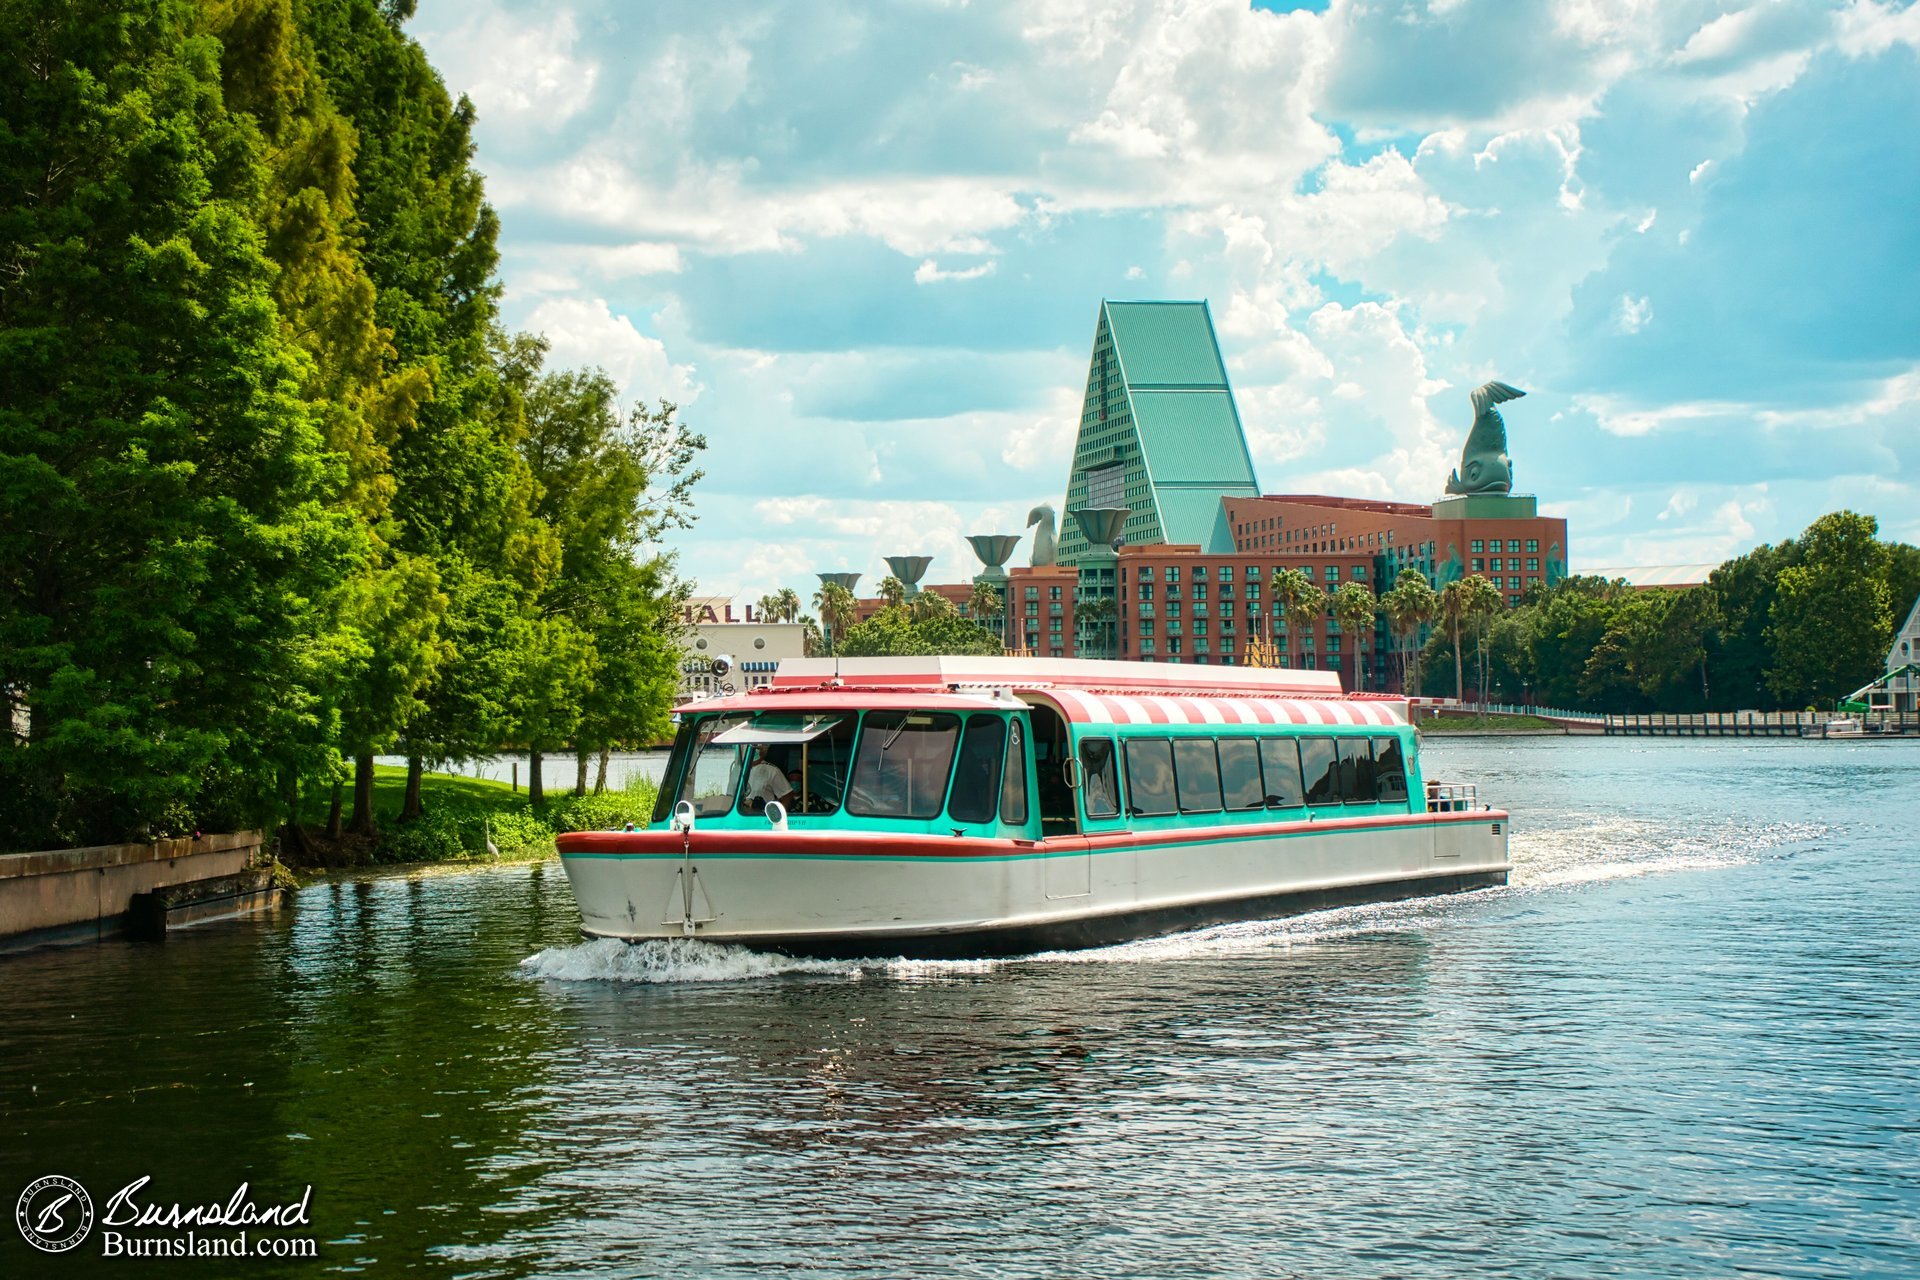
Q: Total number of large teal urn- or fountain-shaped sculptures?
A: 4